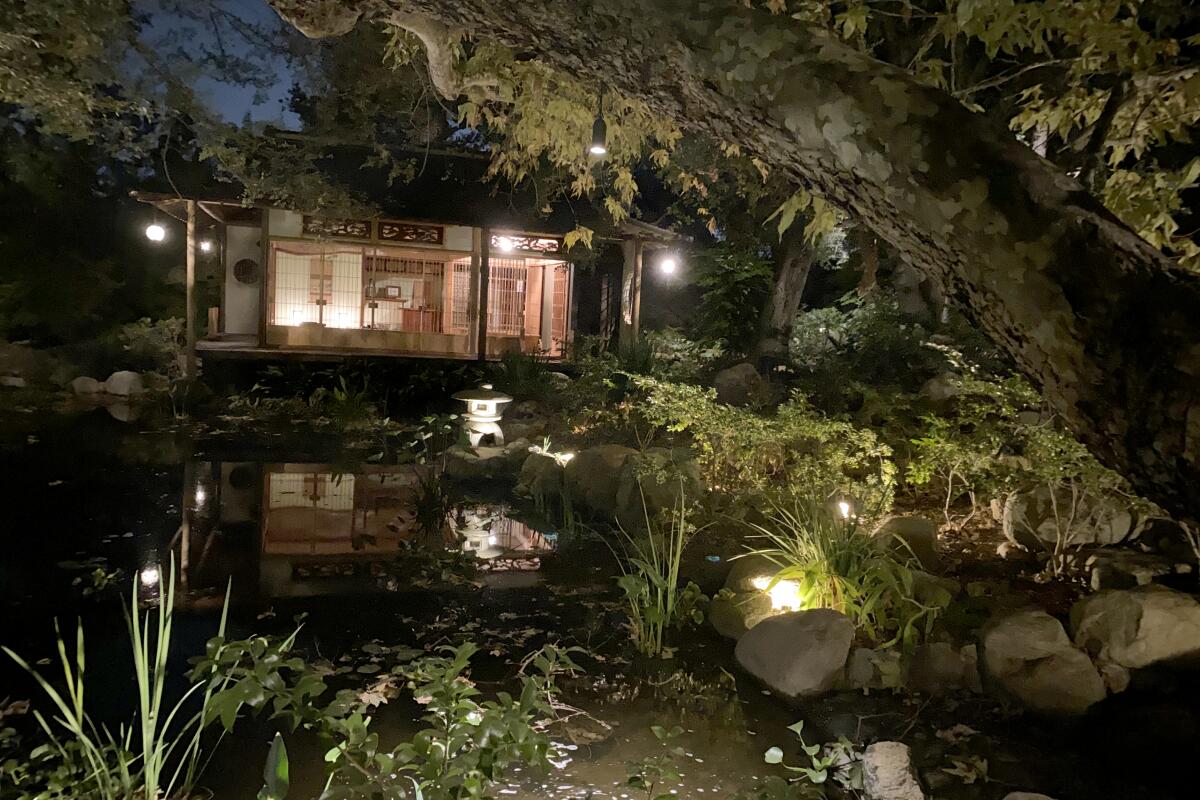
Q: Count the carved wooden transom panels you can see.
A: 3